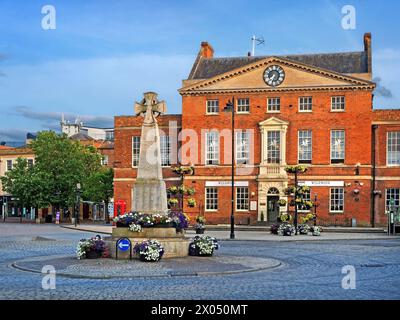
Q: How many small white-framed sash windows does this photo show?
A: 5